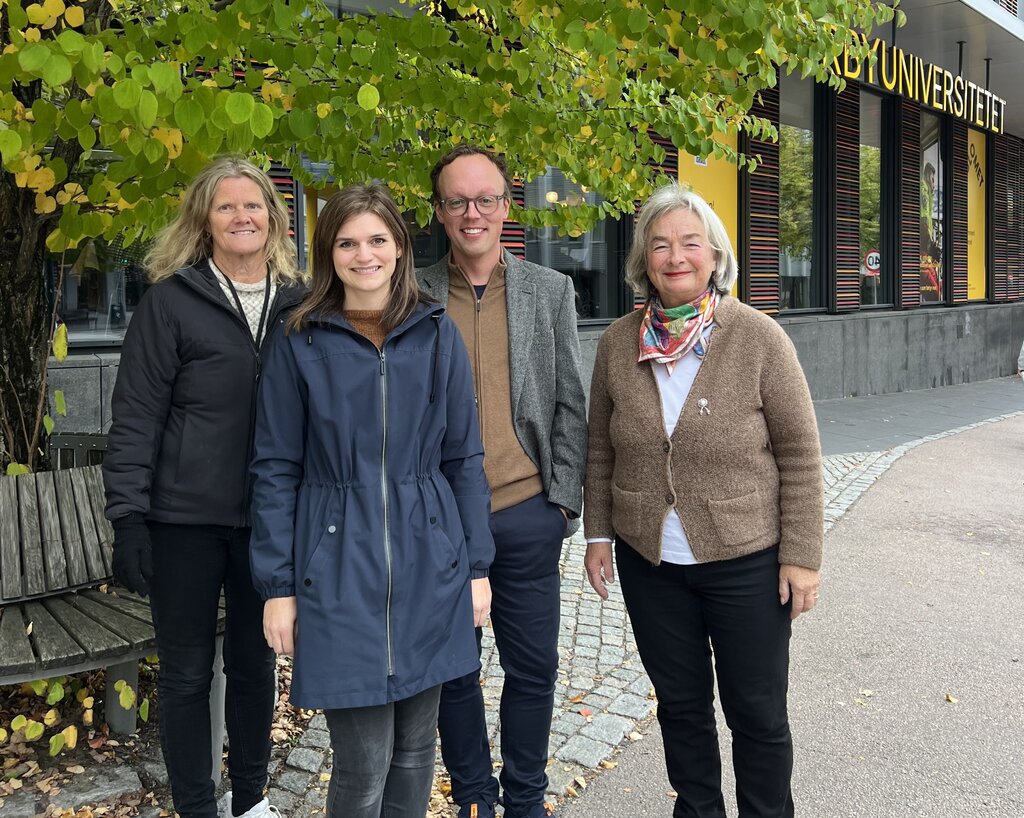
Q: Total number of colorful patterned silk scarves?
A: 1